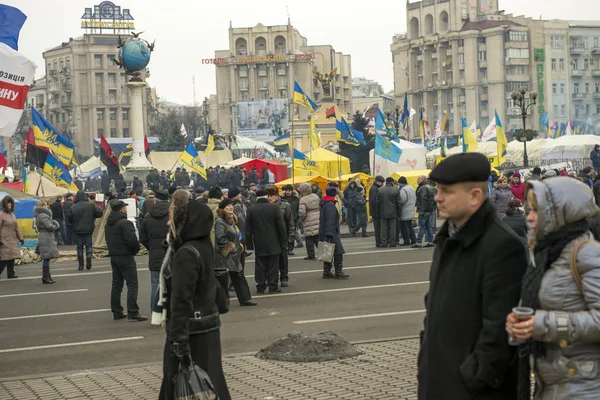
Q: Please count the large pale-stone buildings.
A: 3